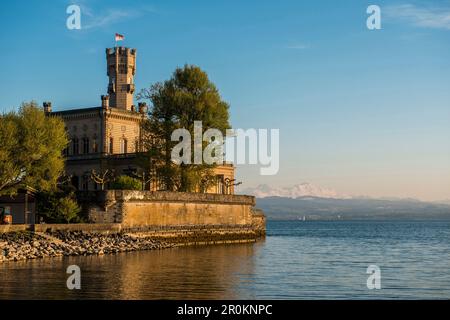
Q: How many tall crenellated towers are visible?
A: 1